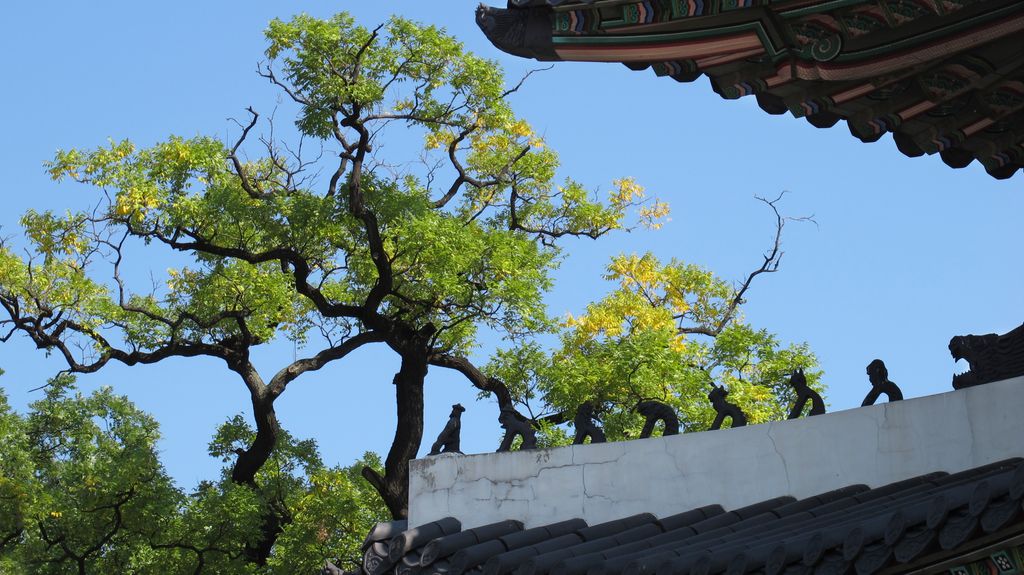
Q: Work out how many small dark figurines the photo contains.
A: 7